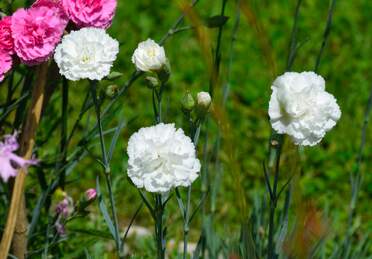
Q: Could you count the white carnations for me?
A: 4